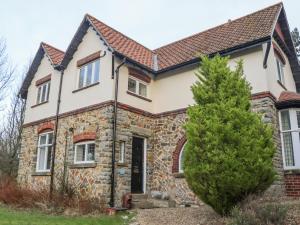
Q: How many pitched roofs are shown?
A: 3